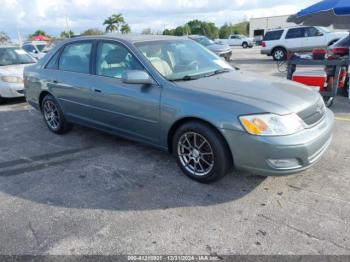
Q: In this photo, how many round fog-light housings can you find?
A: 0